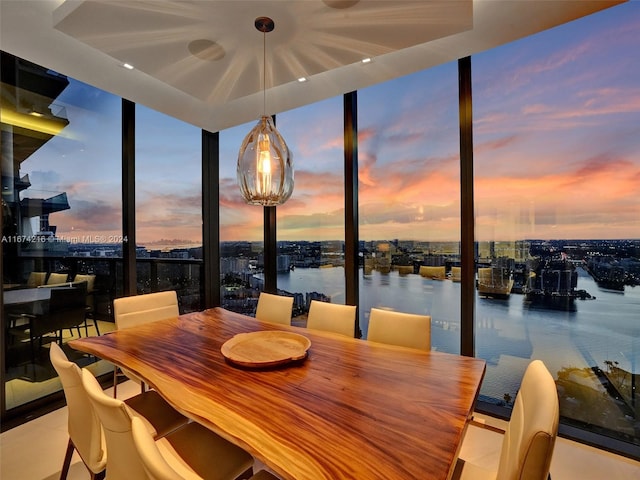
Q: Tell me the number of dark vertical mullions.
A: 5